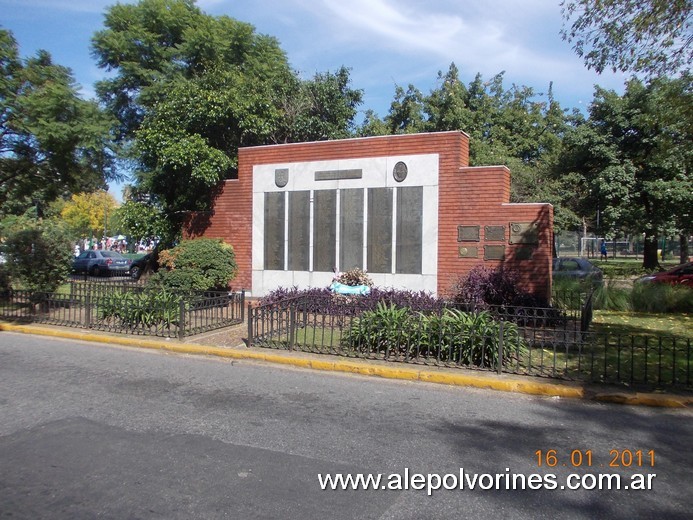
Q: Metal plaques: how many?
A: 15